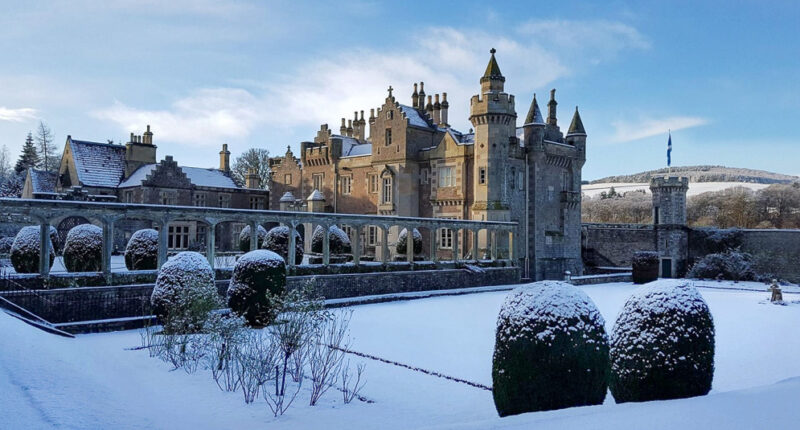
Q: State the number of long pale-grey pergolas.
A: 1